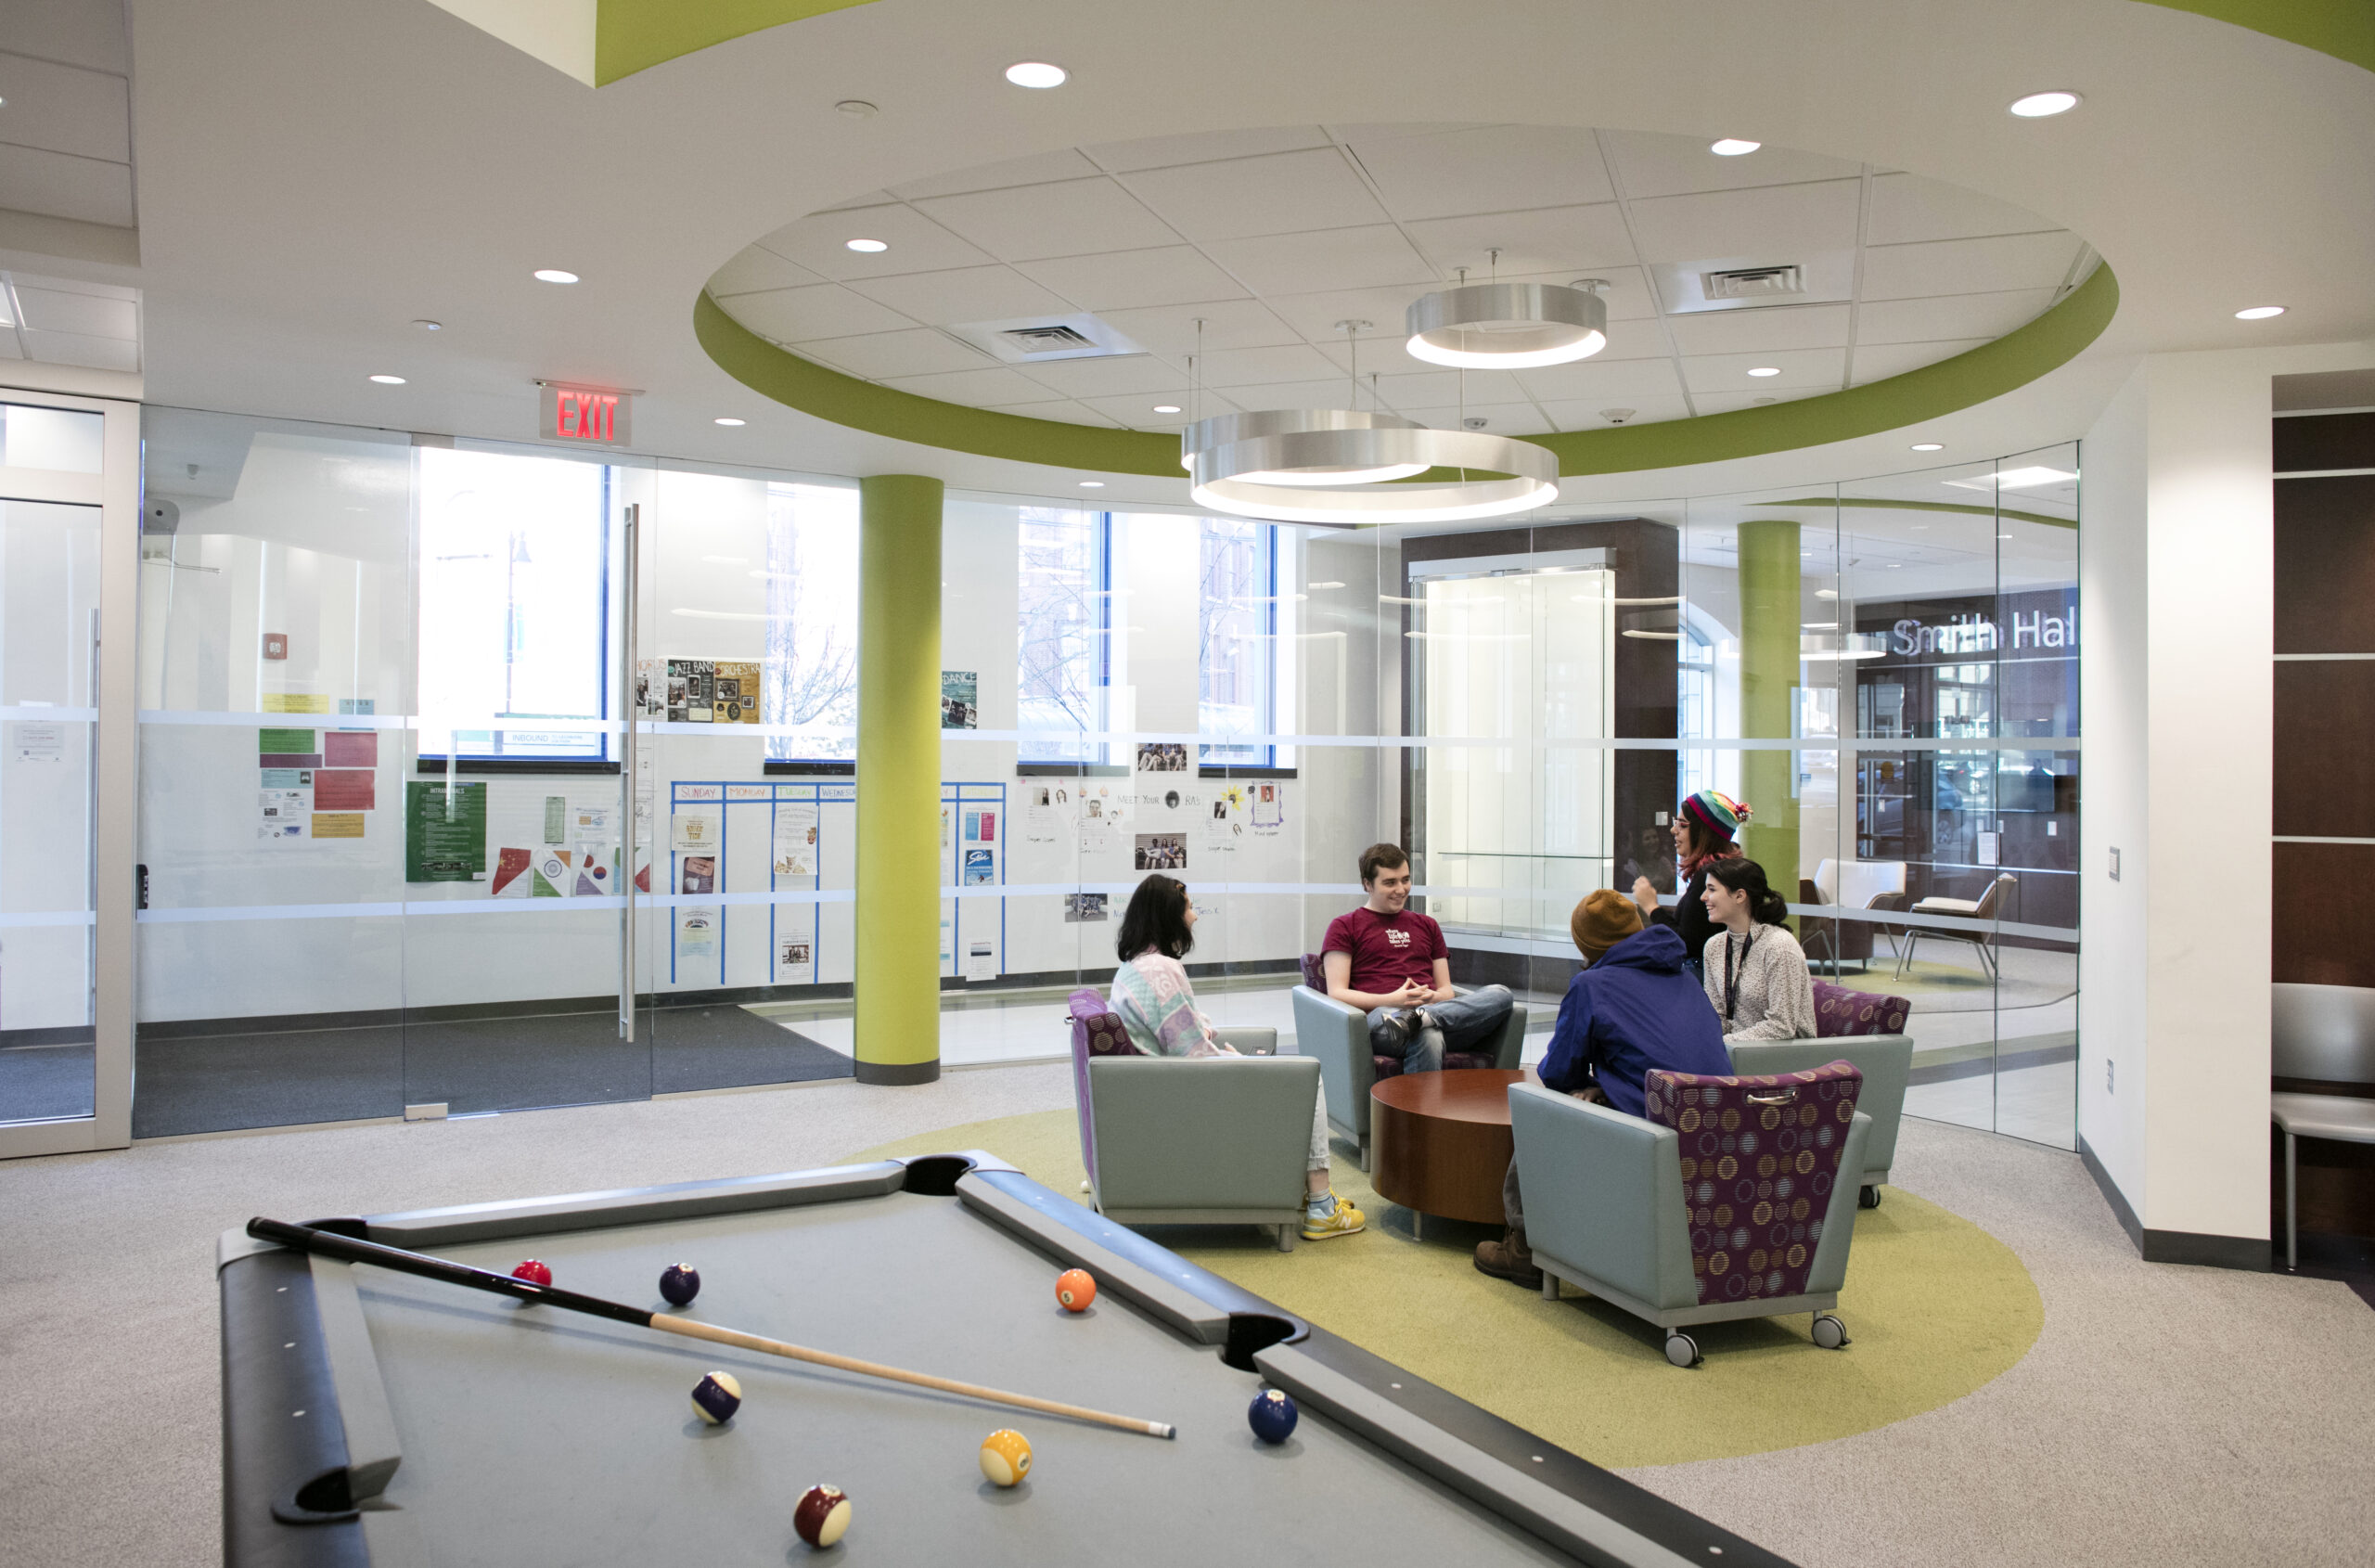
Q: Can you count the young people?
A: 5